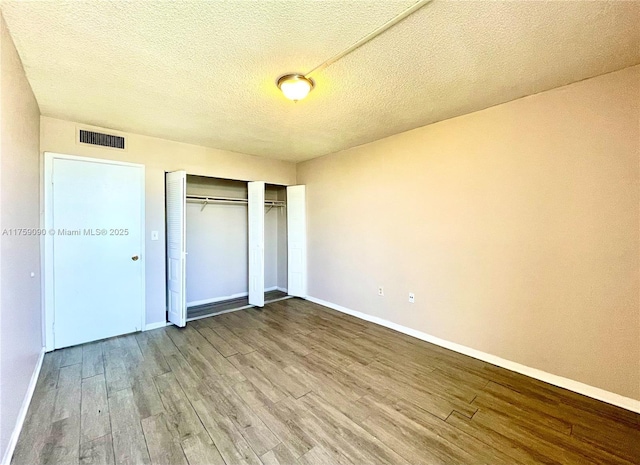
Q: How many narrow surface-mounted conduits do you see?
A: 1